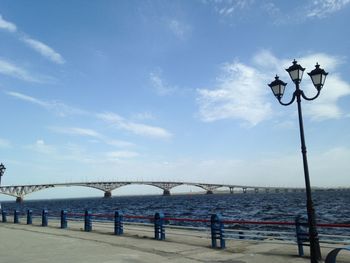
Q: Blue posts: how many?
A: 10